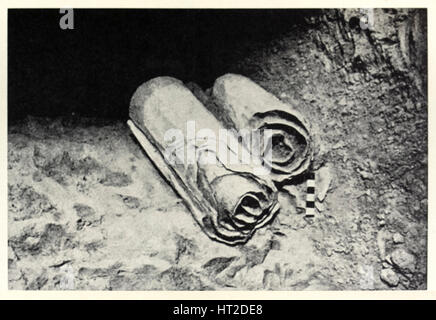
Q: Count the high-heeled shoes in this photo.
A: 0